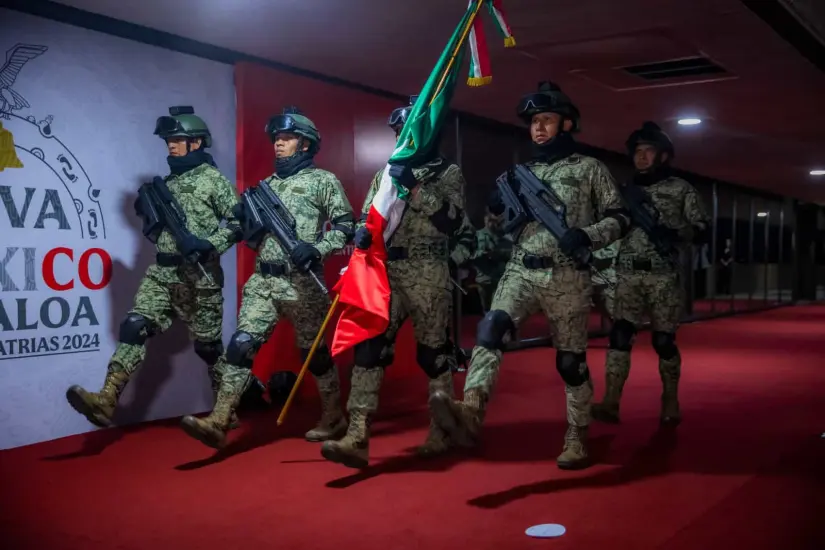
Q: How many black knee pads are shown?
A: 10